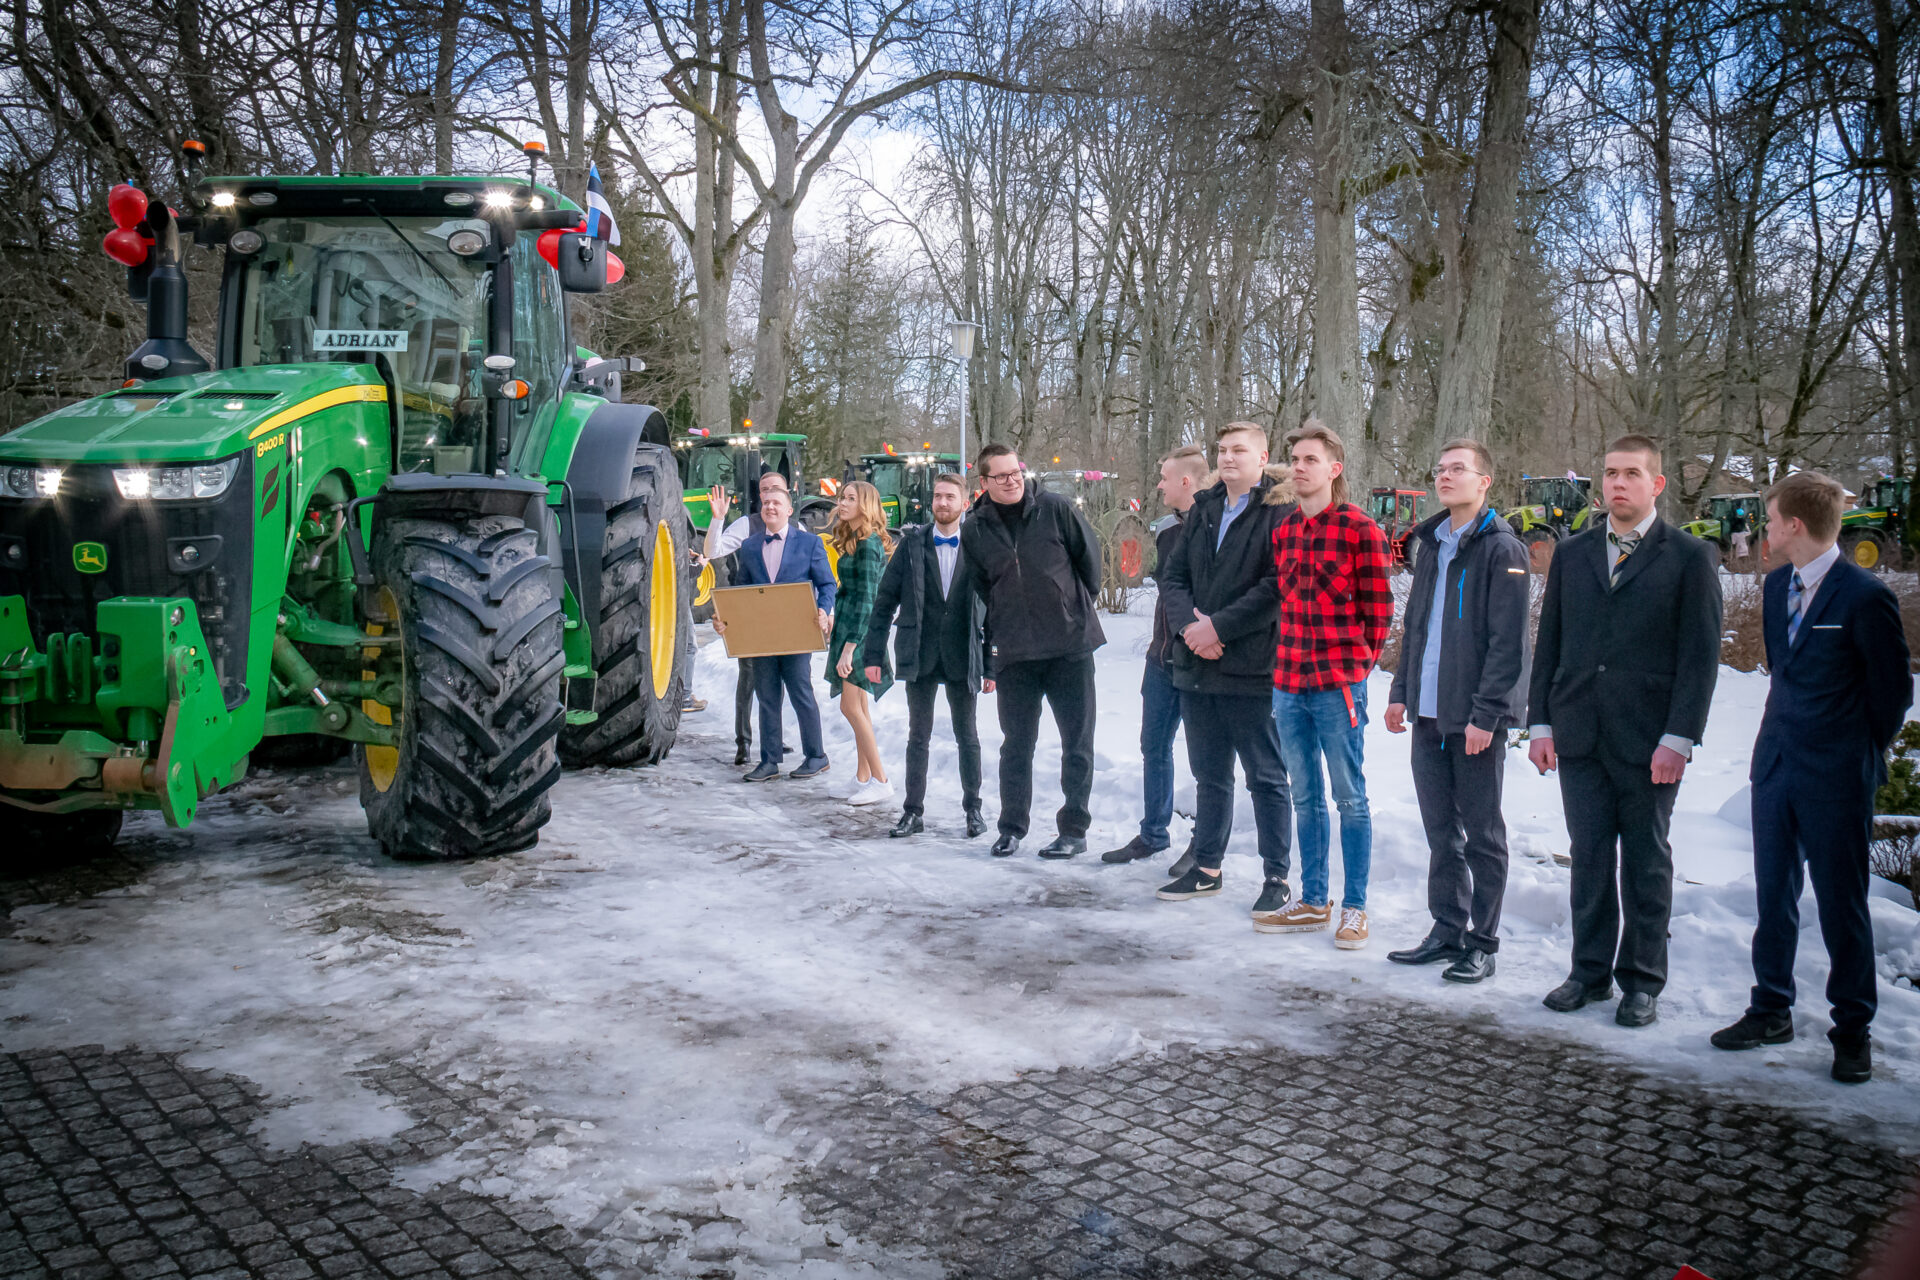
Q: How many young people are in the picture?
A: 11